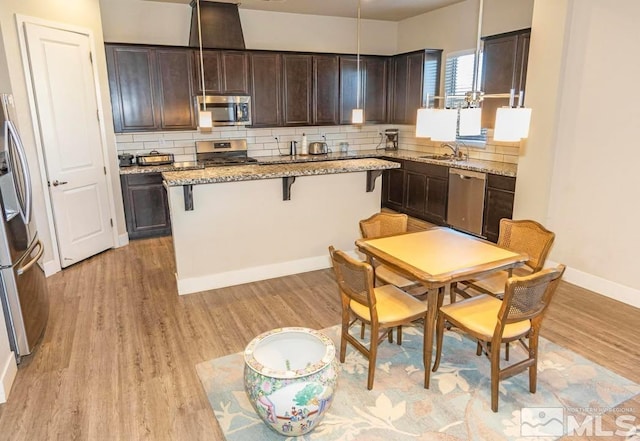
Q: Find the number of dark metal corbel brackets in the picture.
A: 3